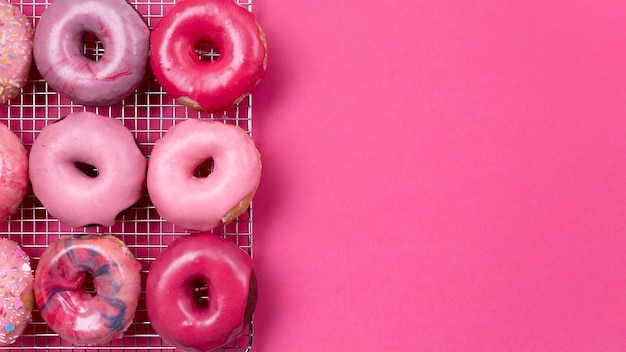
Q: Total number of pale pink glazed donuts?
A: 2